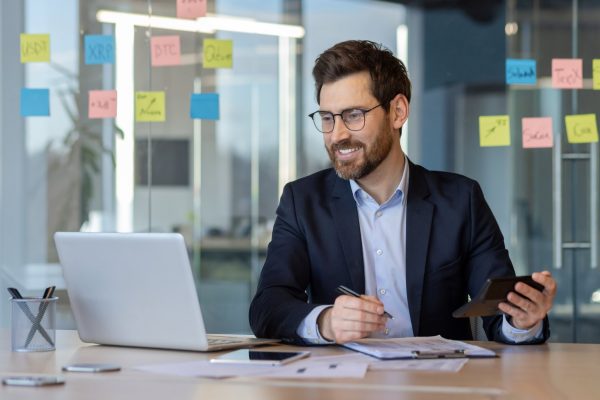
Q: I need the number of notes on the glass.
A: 15